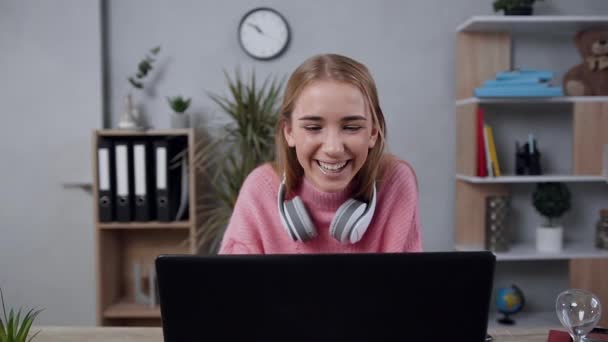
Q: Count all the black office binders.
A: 4